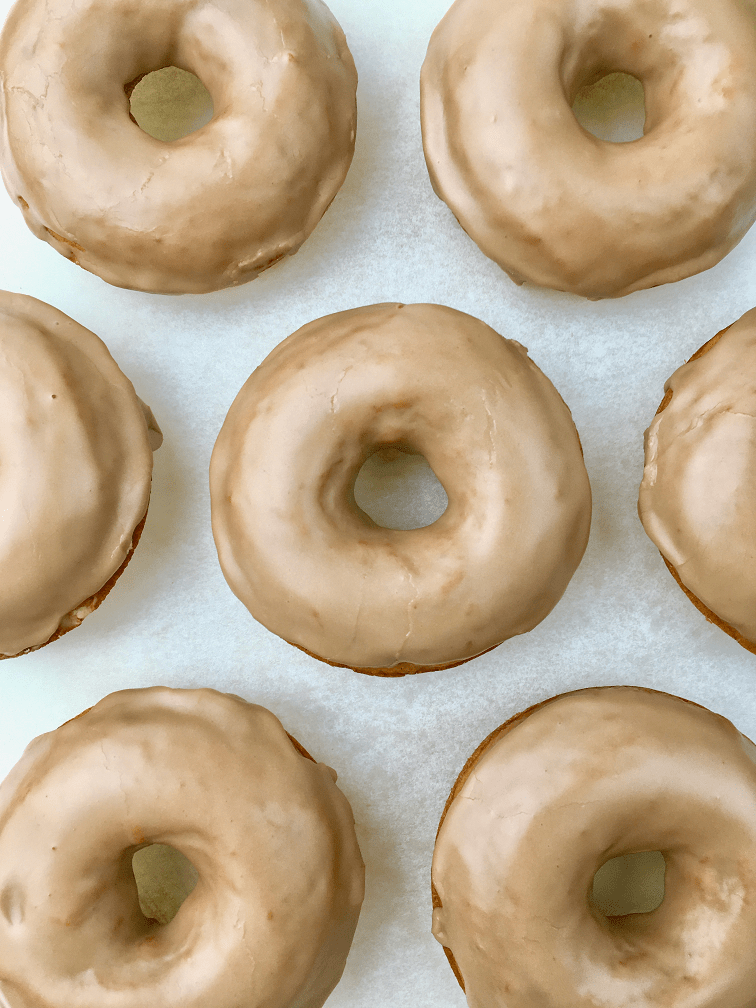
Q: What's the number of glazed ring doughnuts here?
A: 7